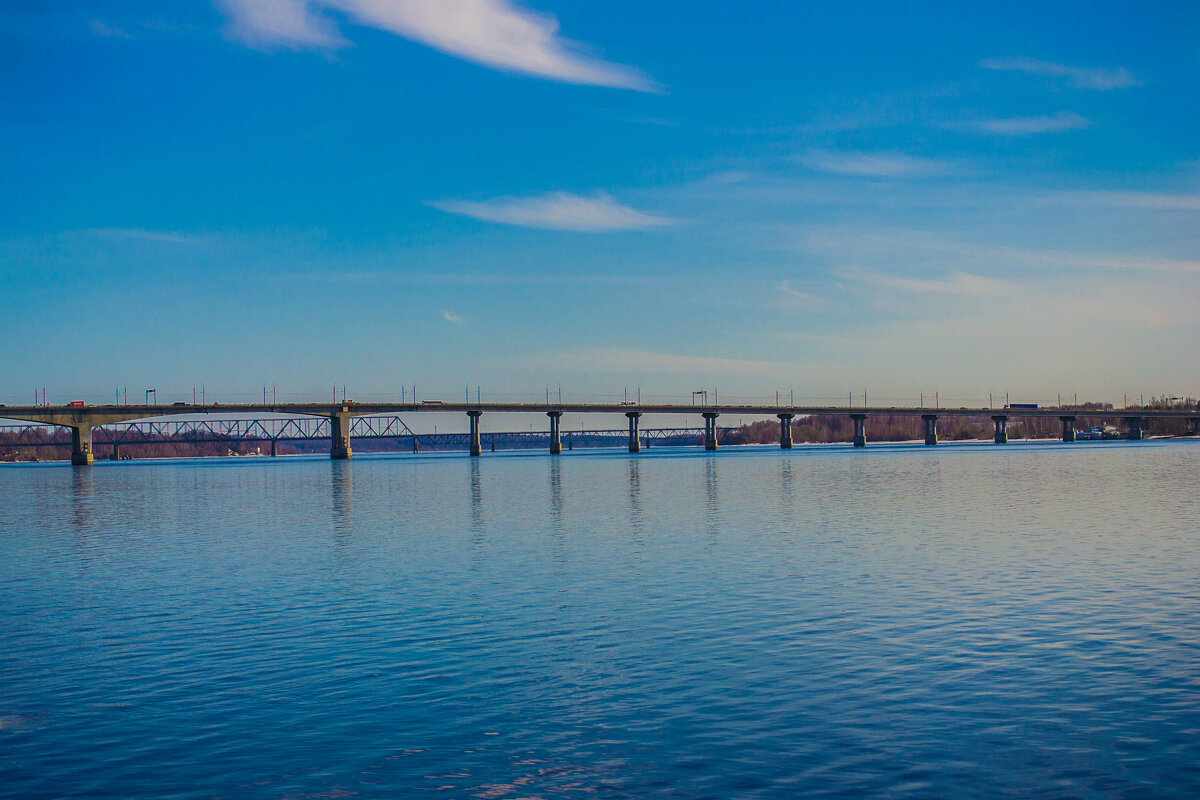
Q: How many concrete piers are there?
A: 13